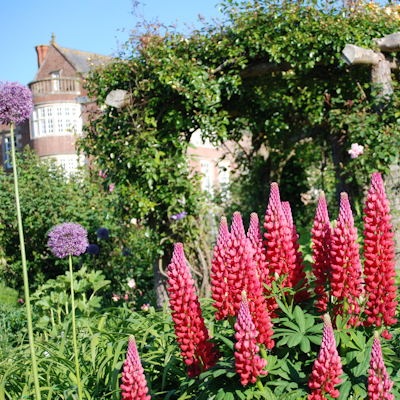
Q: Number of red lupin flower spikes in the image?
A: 13